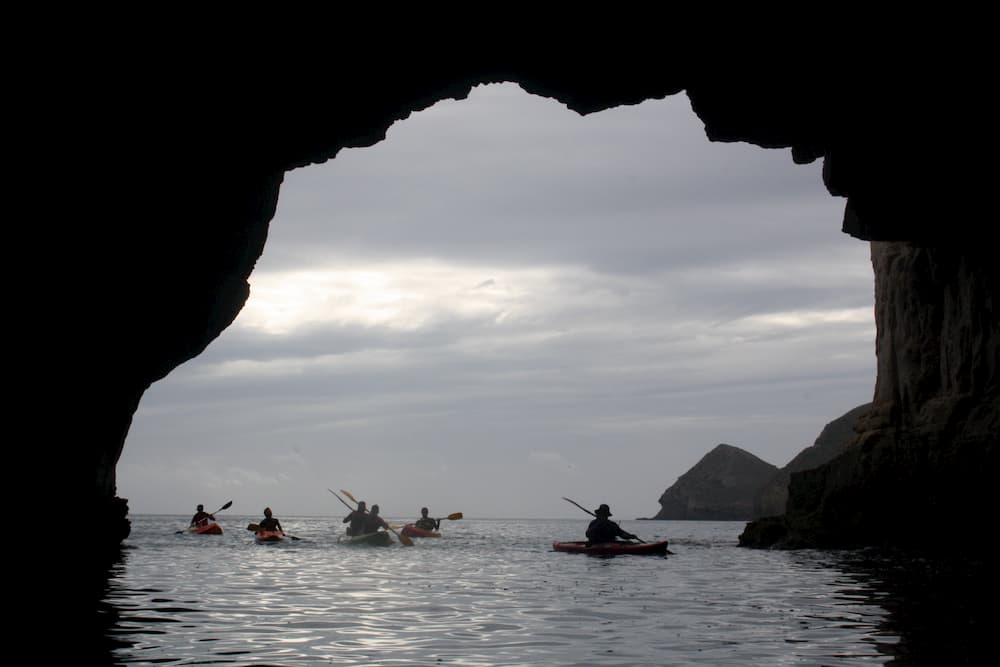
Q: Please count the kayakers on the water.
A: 6